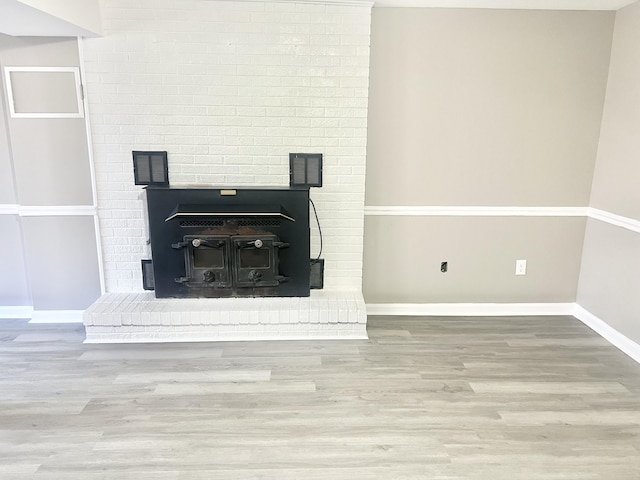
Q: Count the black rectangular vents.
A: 4